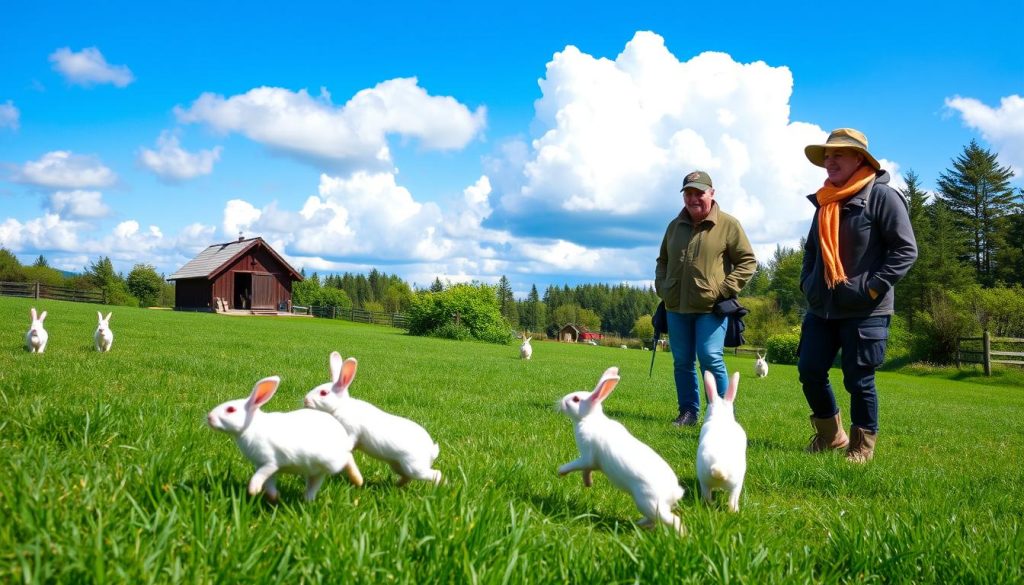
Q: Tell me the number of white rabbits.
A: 8